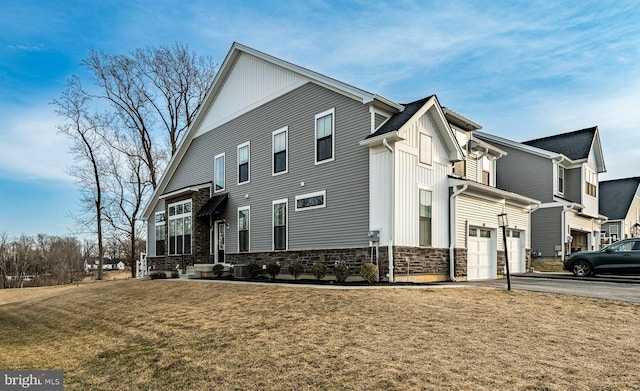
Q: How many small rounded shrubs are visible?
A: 7